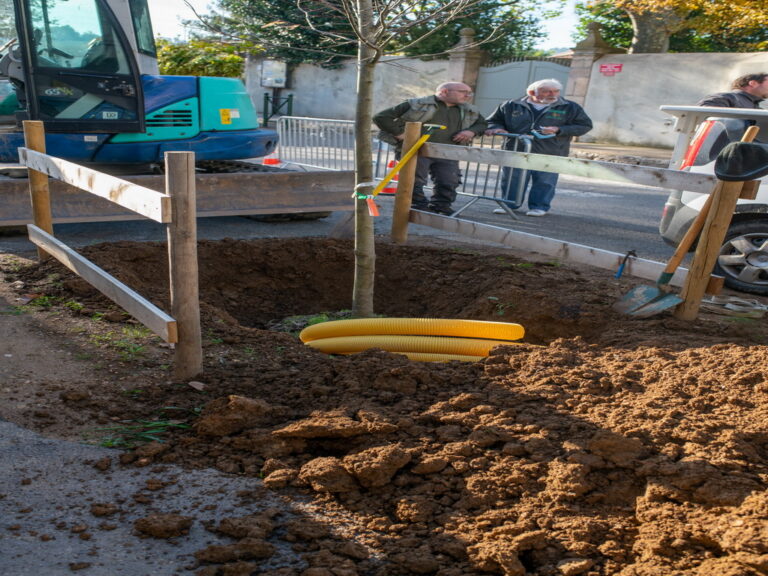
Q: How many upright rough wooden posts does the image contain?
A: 4